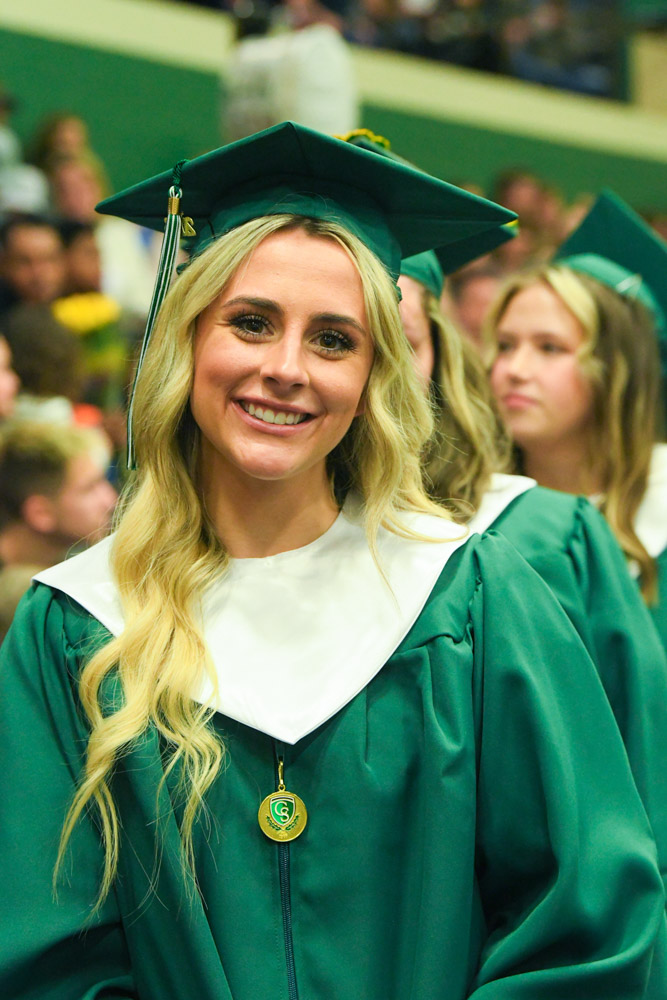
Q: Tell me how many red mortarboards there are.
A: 0